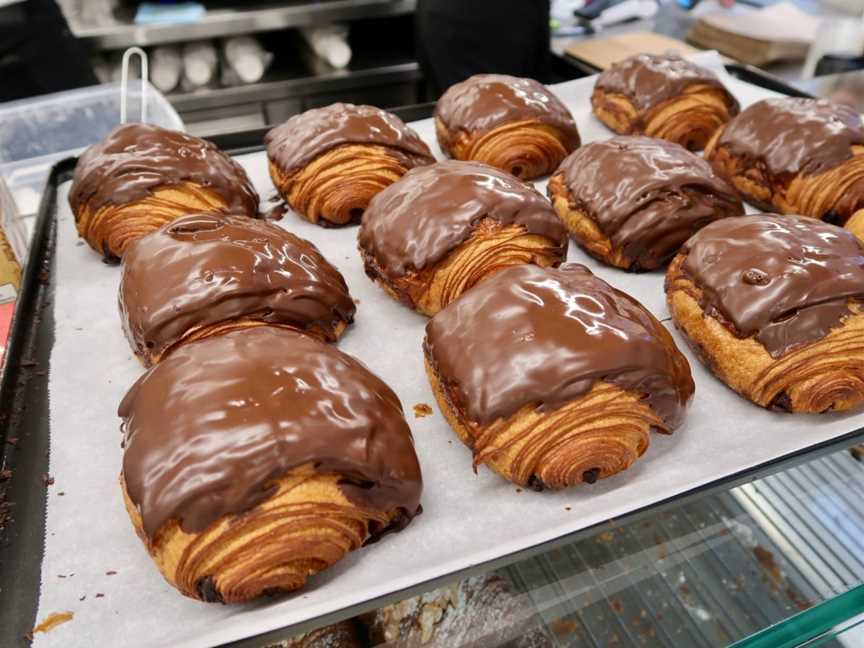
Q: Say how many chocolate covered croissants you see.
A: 11